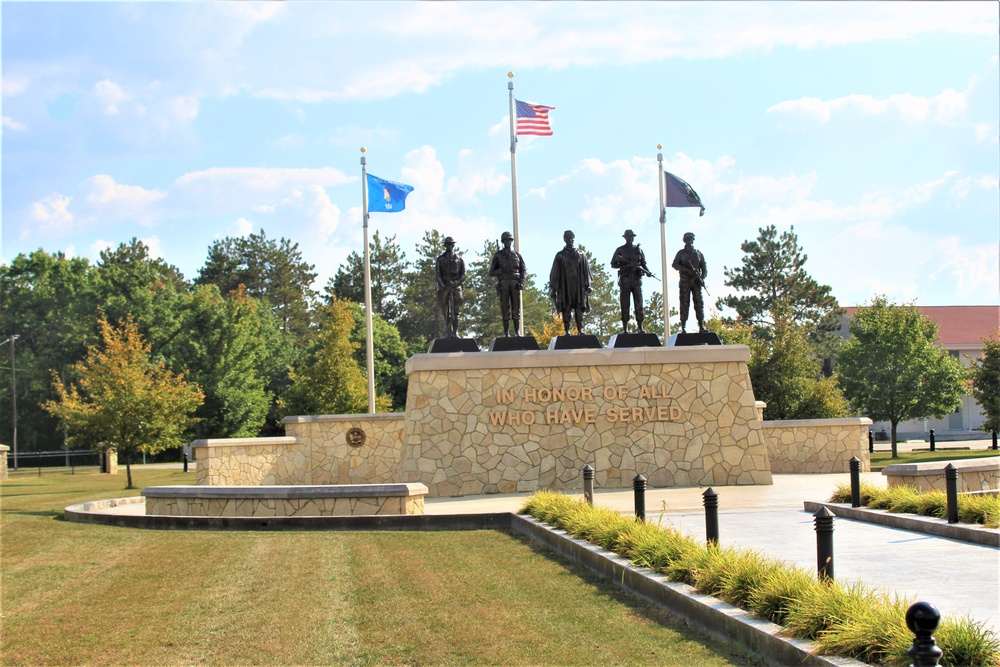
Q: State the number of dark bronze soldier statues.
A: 5